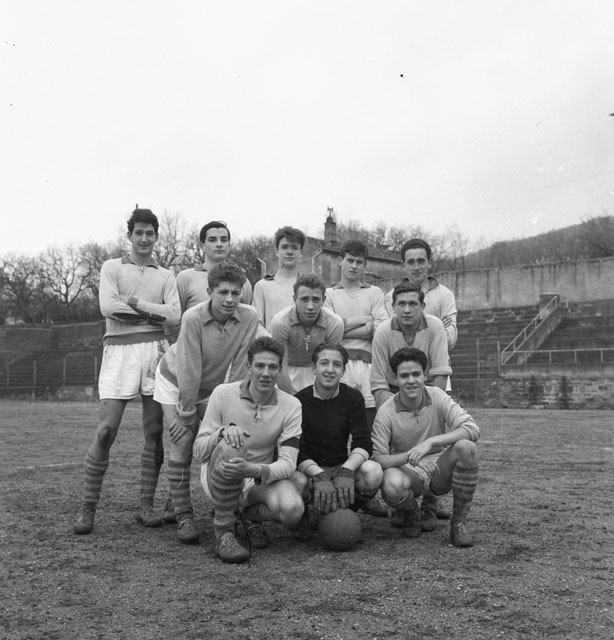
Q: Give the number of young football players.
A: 11